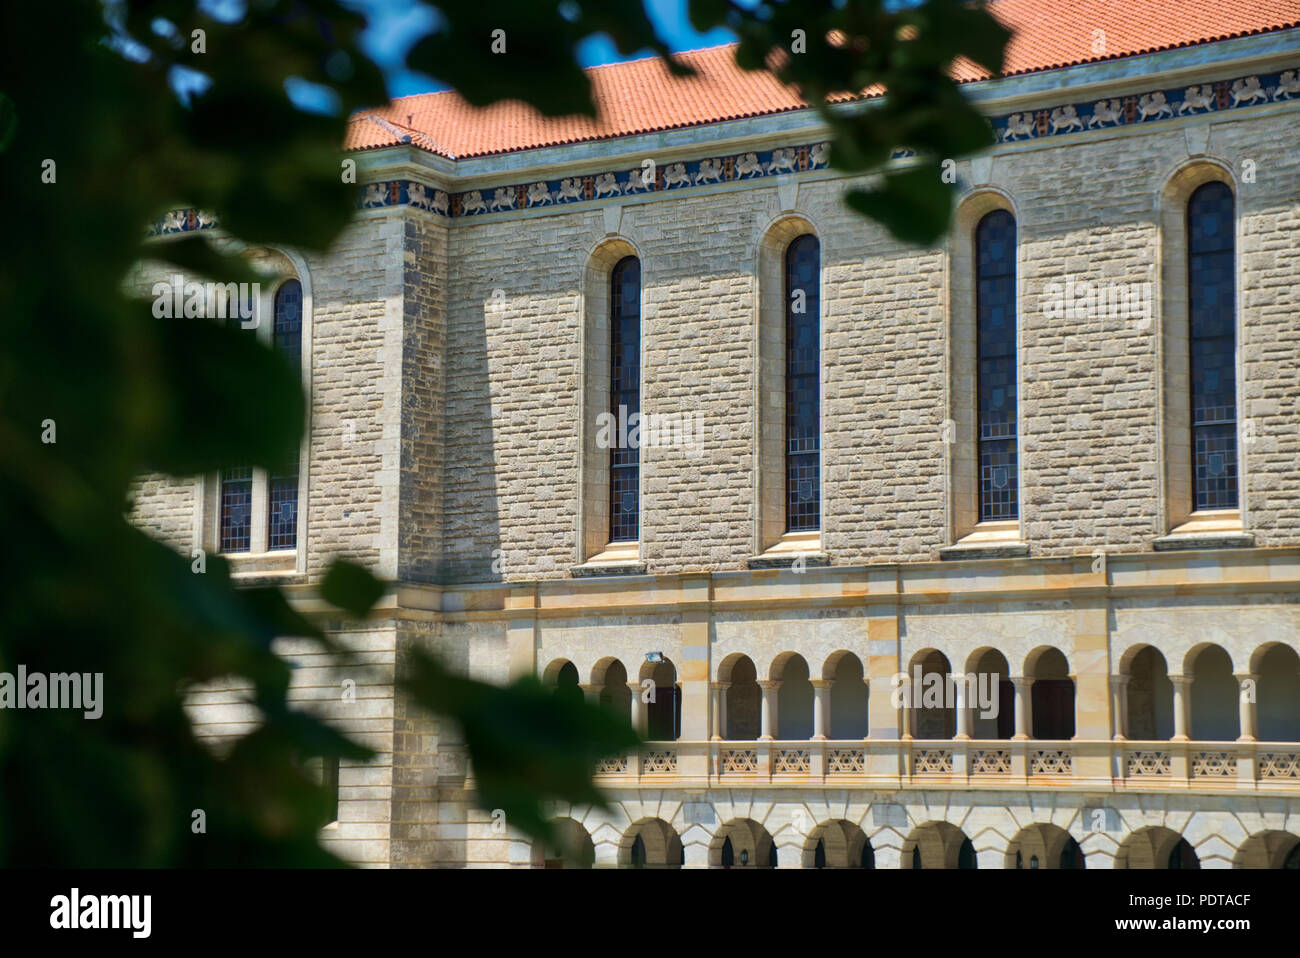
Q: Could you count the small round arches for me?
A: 12